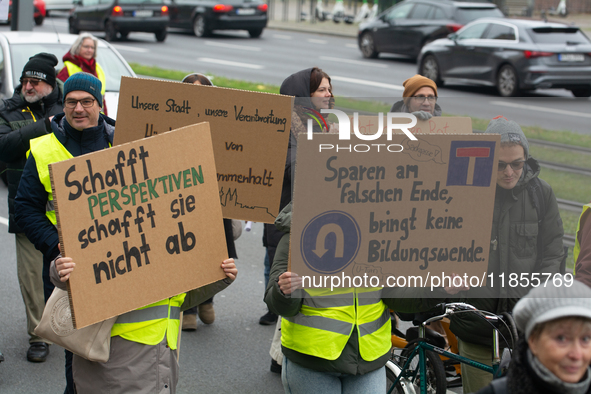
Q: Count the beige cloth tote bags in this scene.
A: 1